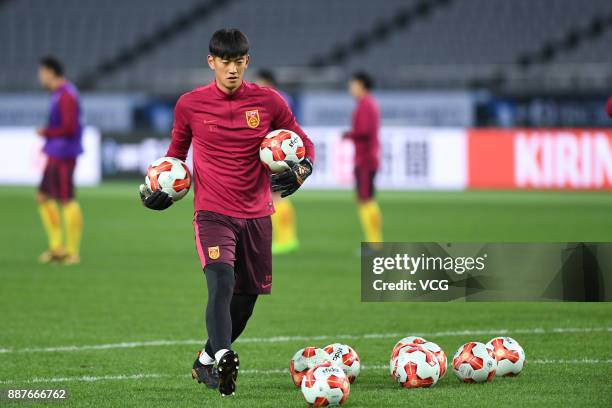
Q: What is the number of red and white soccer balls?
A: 10